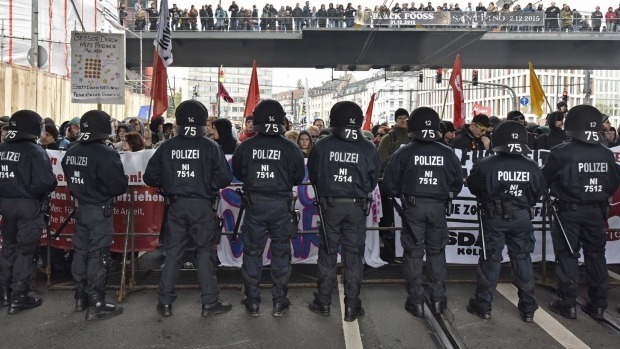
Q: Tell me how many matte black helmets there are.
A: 8